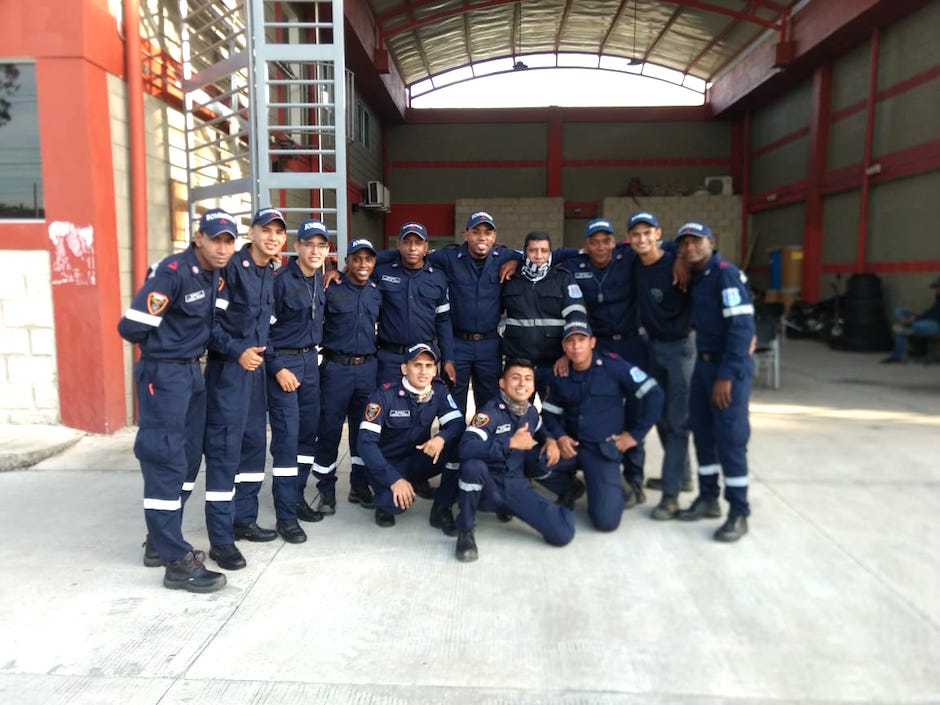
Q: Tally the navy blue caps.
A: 11